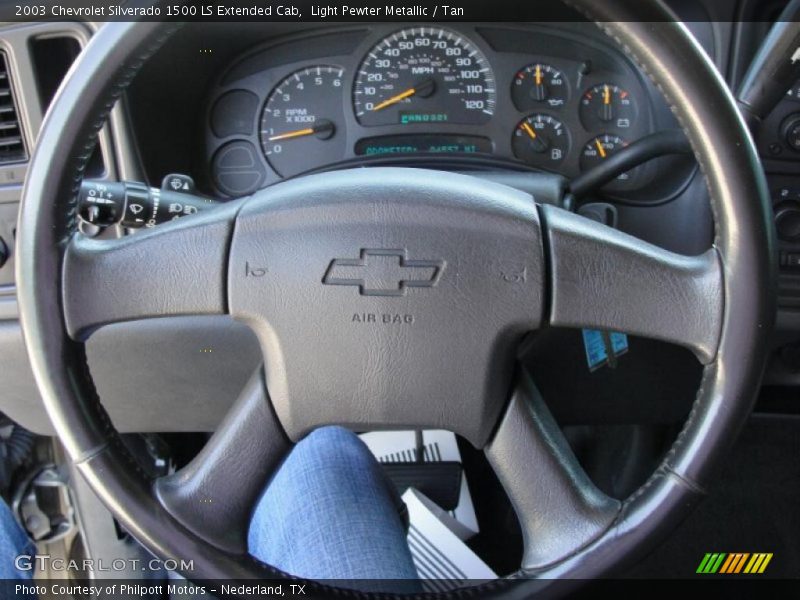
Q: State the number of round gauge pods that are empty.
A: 2